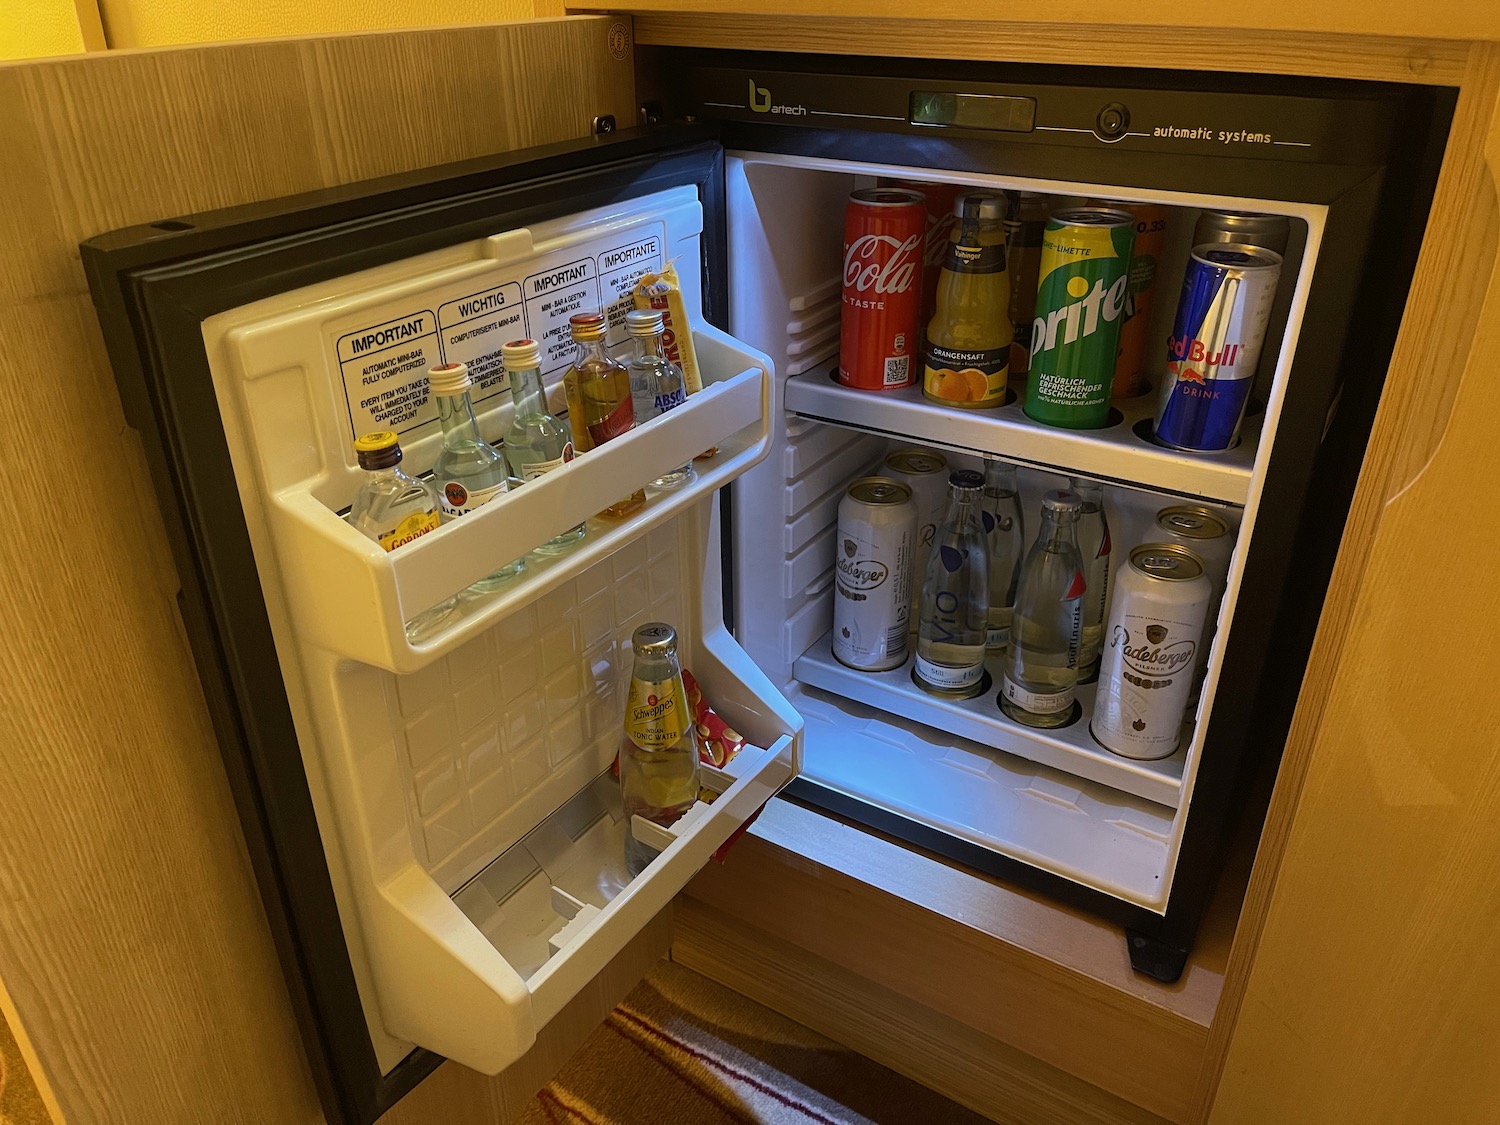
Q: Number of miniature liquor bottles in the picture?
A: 5